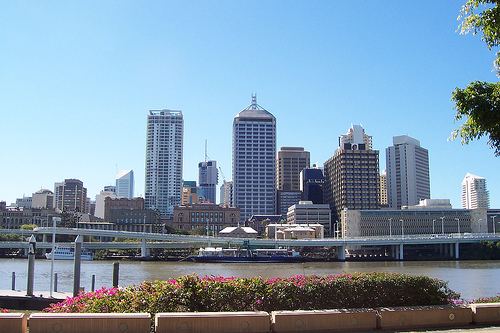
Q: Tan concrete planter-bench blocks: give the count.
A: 6